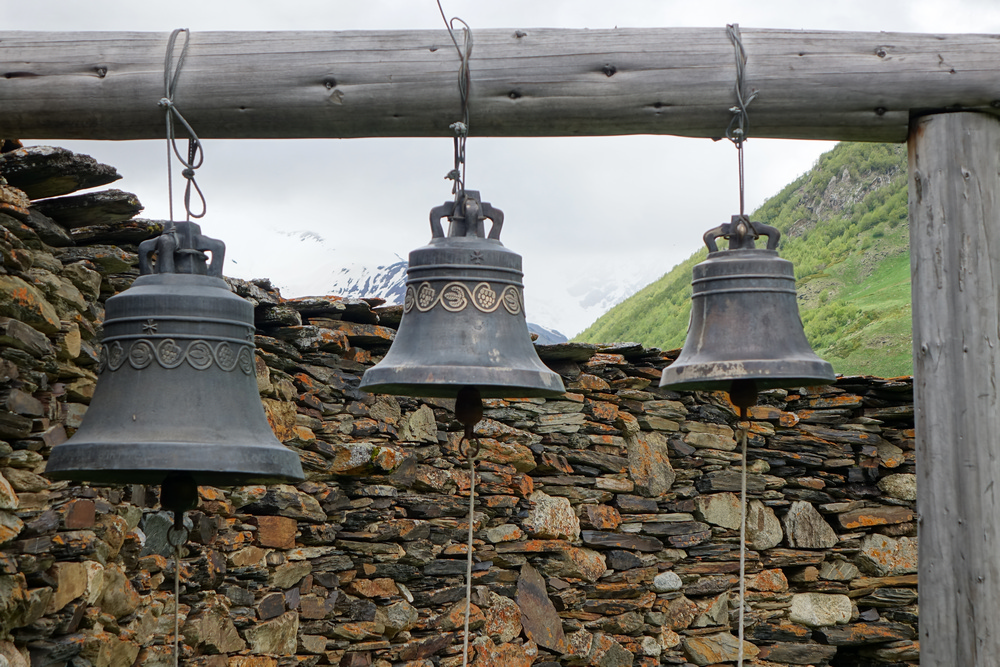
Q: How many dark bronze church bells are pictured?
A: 3